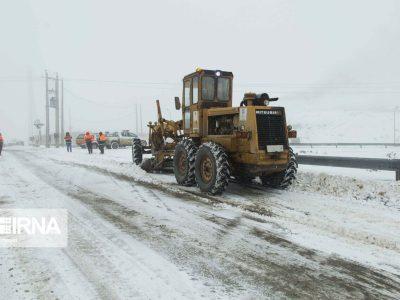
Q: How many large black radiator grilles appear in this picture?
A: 1